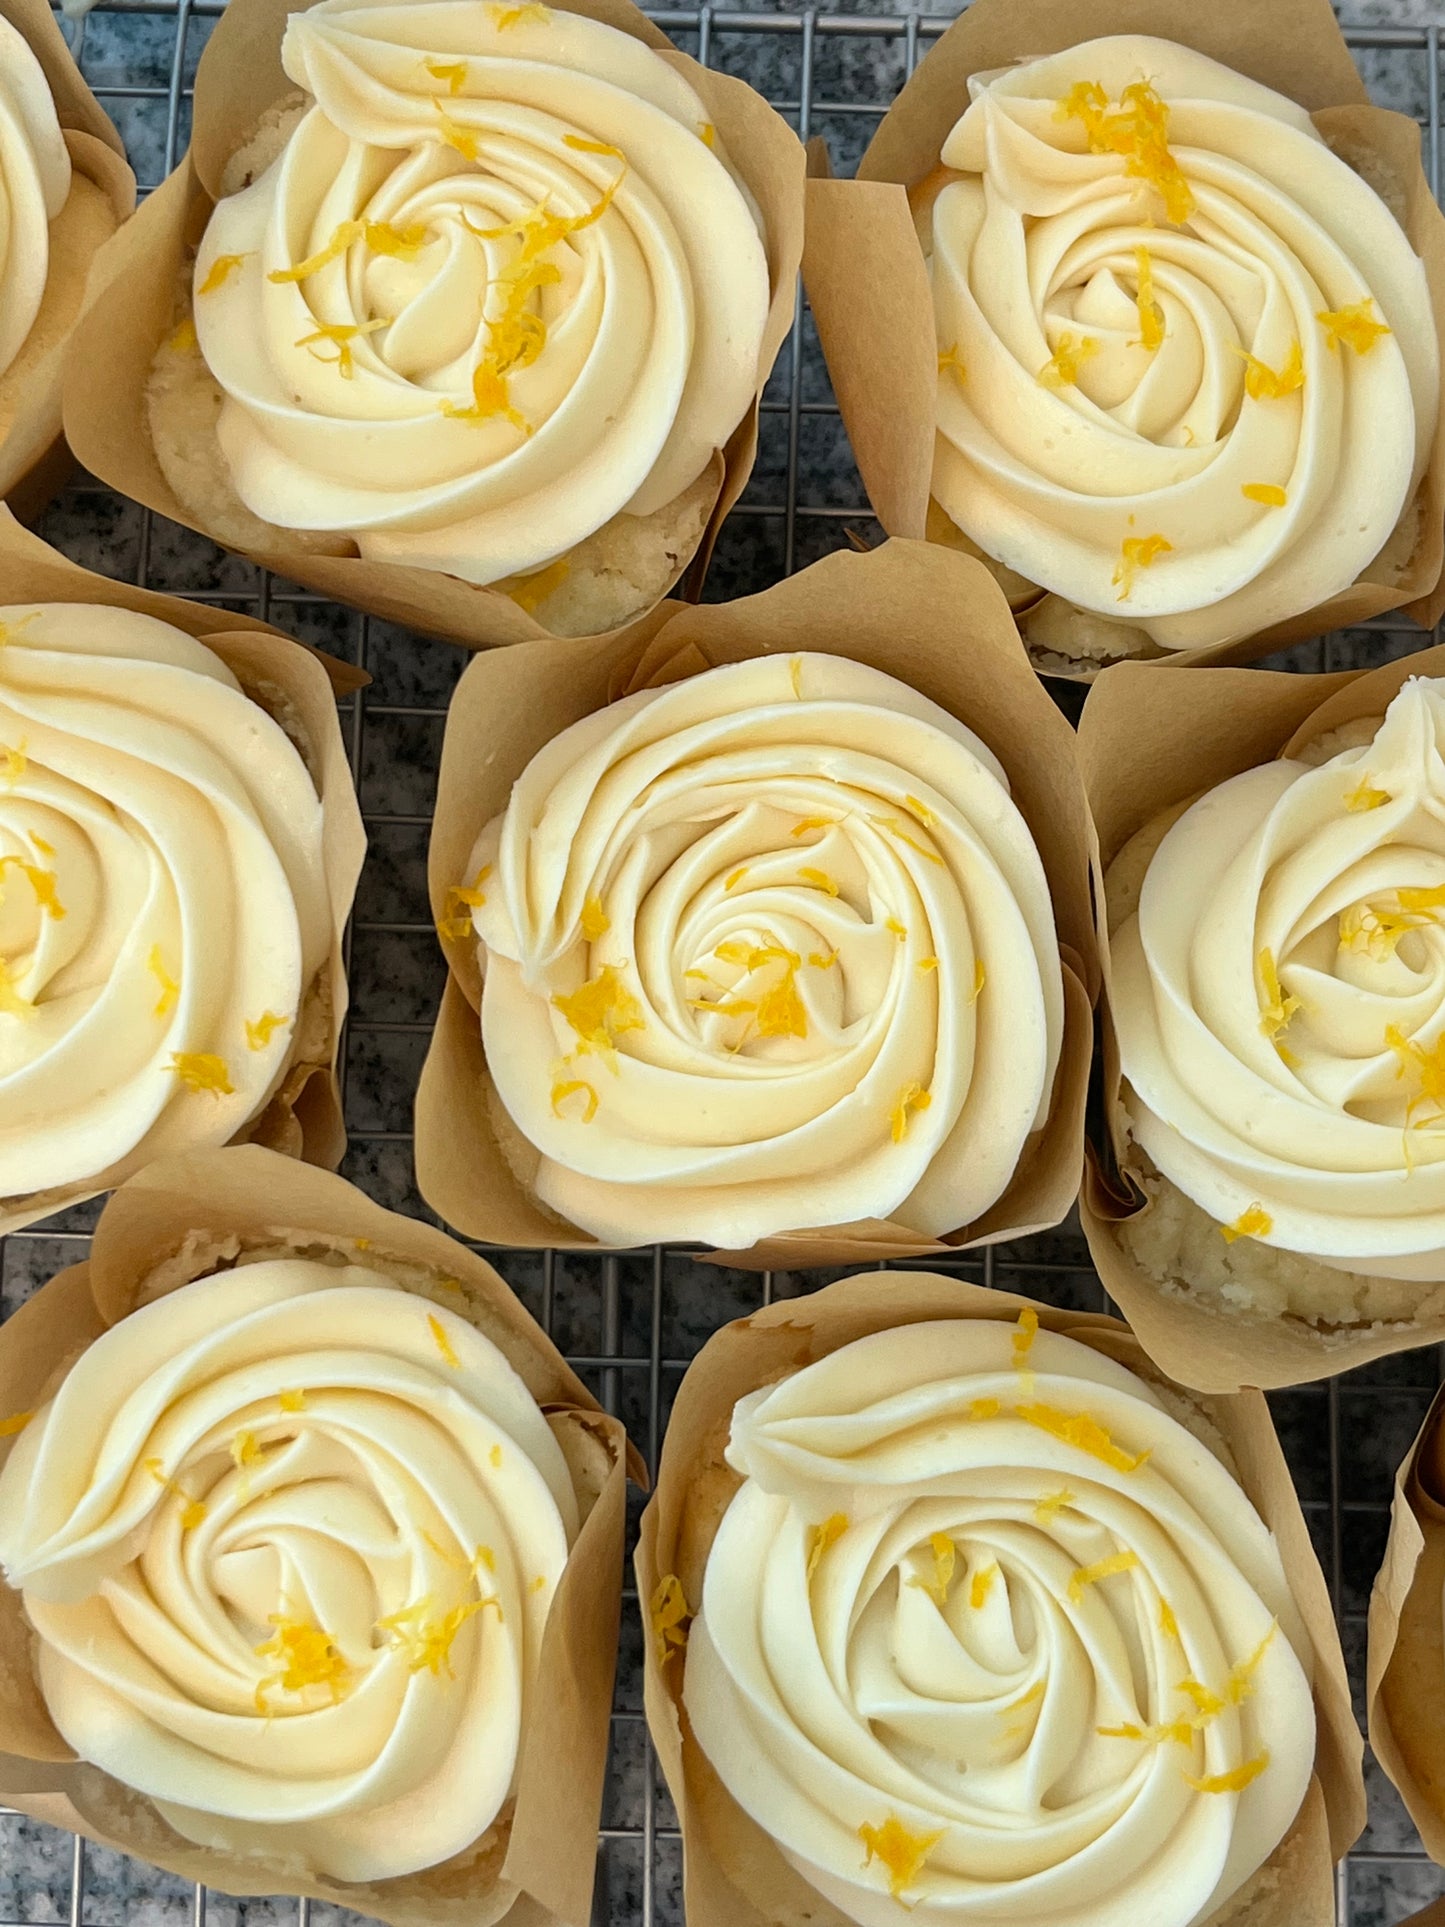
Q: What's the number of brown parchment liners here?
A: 9